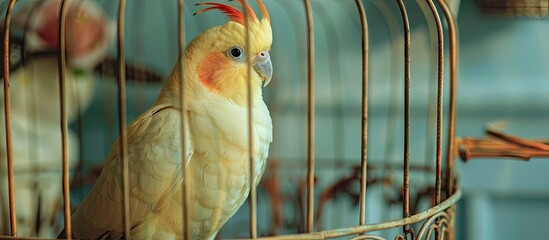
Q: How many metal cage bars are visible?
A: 10